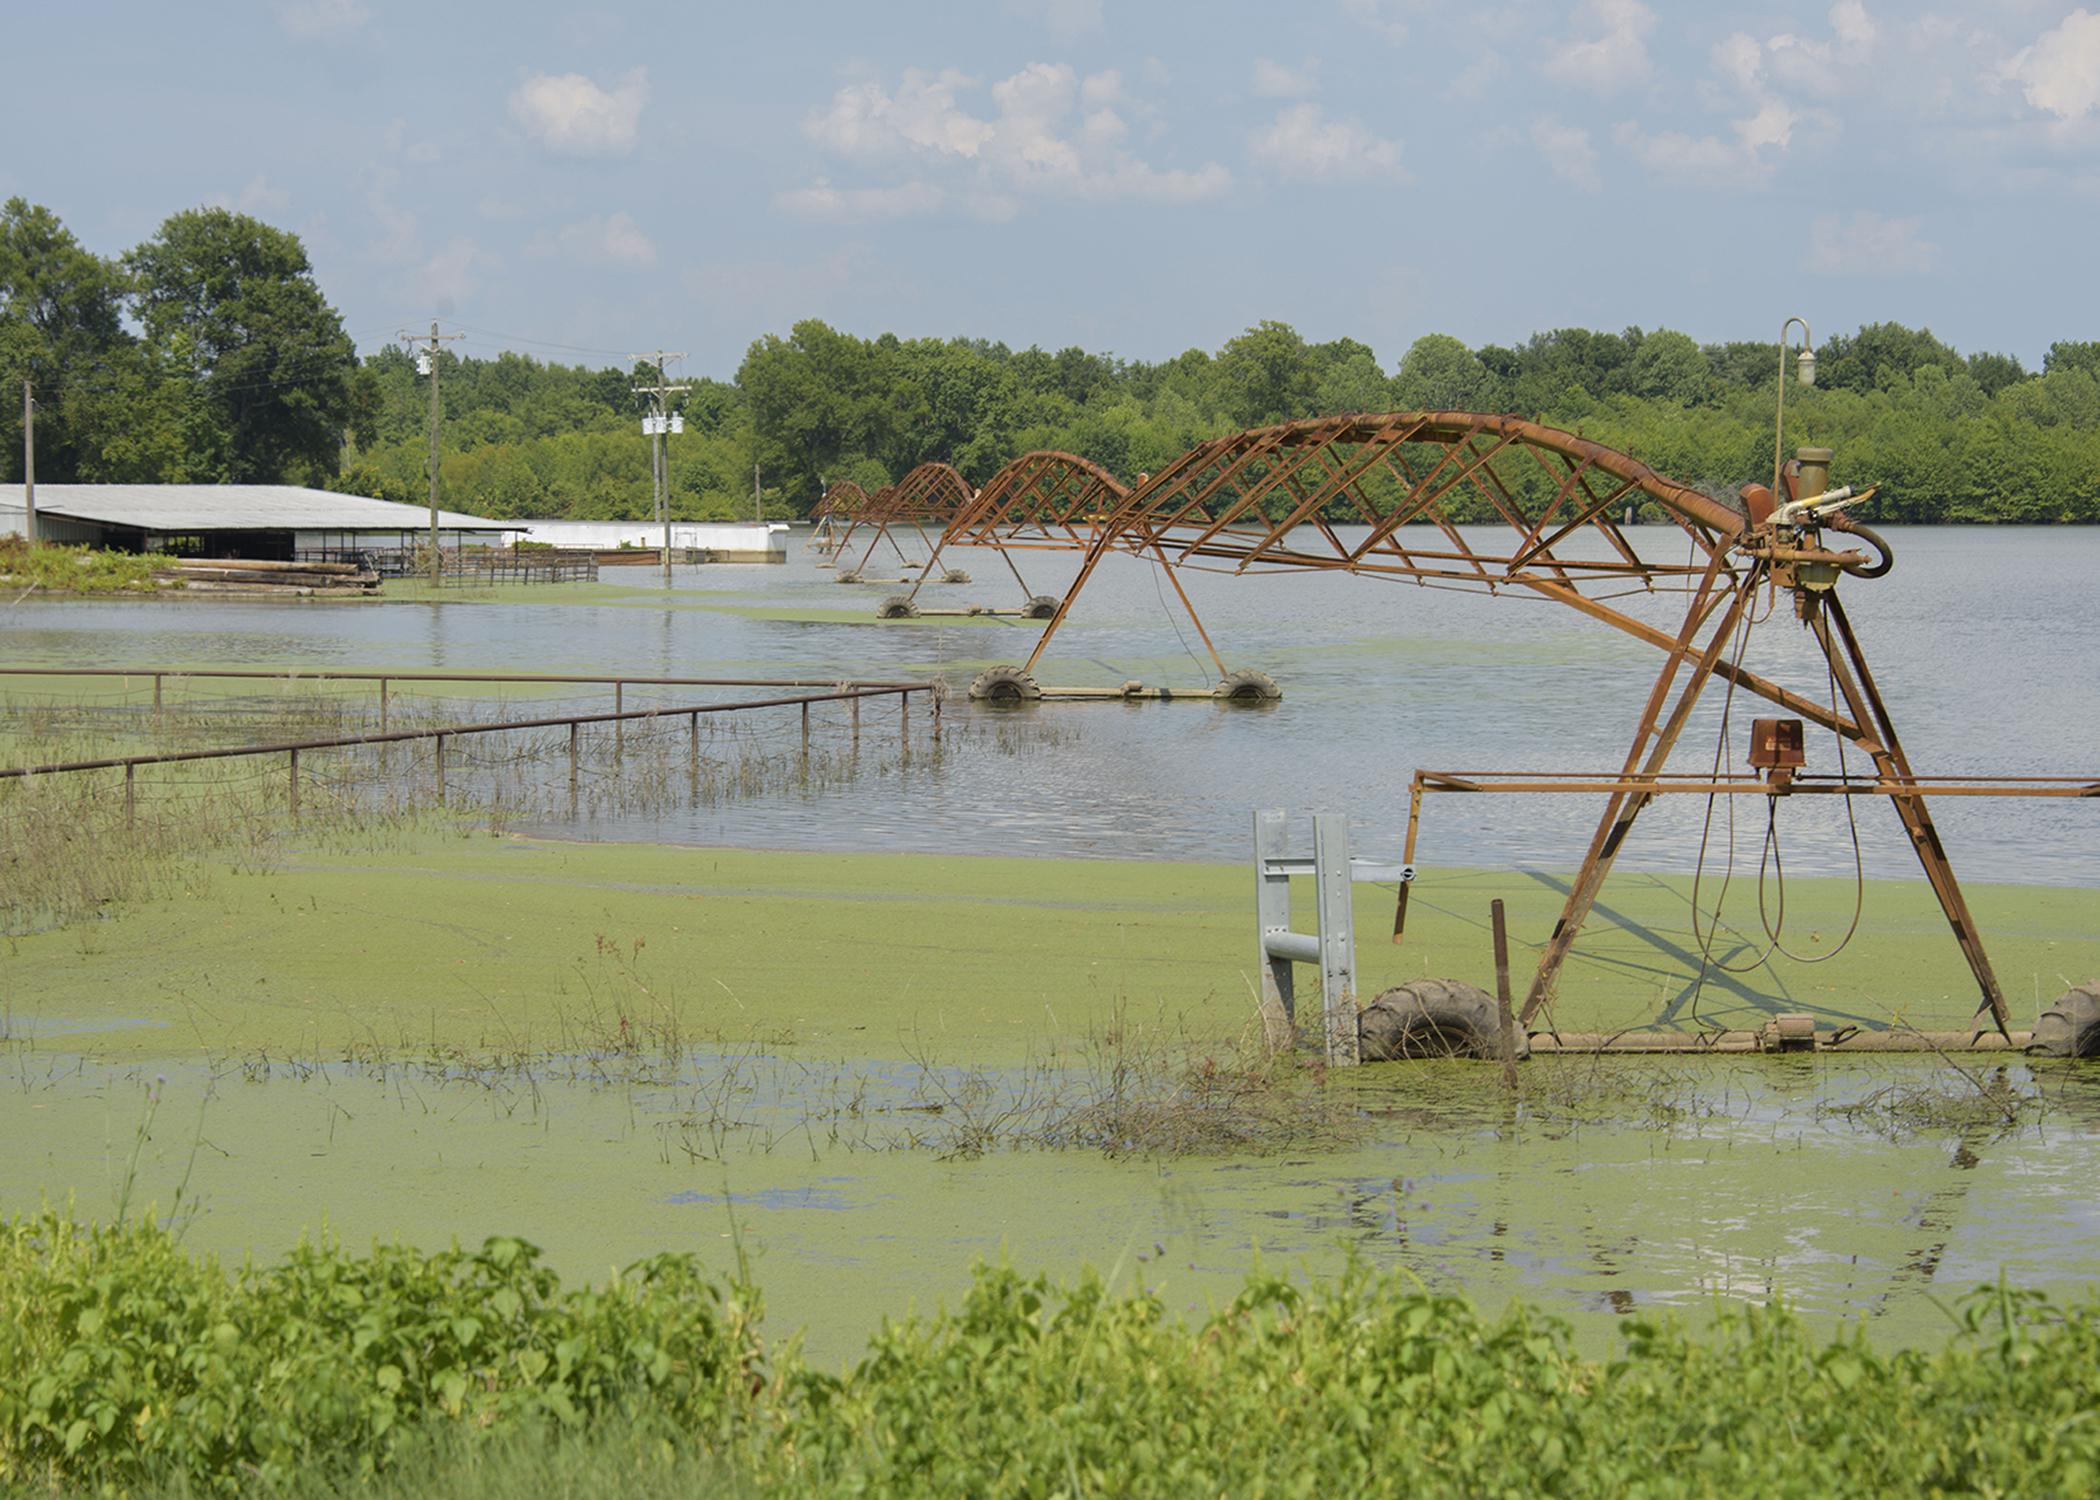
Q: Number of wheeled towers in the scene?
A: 5